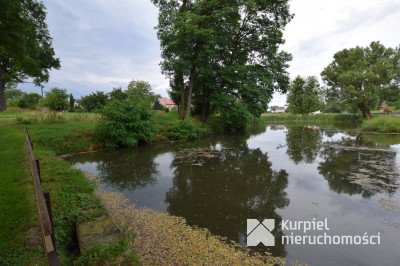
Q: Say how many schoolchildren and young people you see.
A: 0